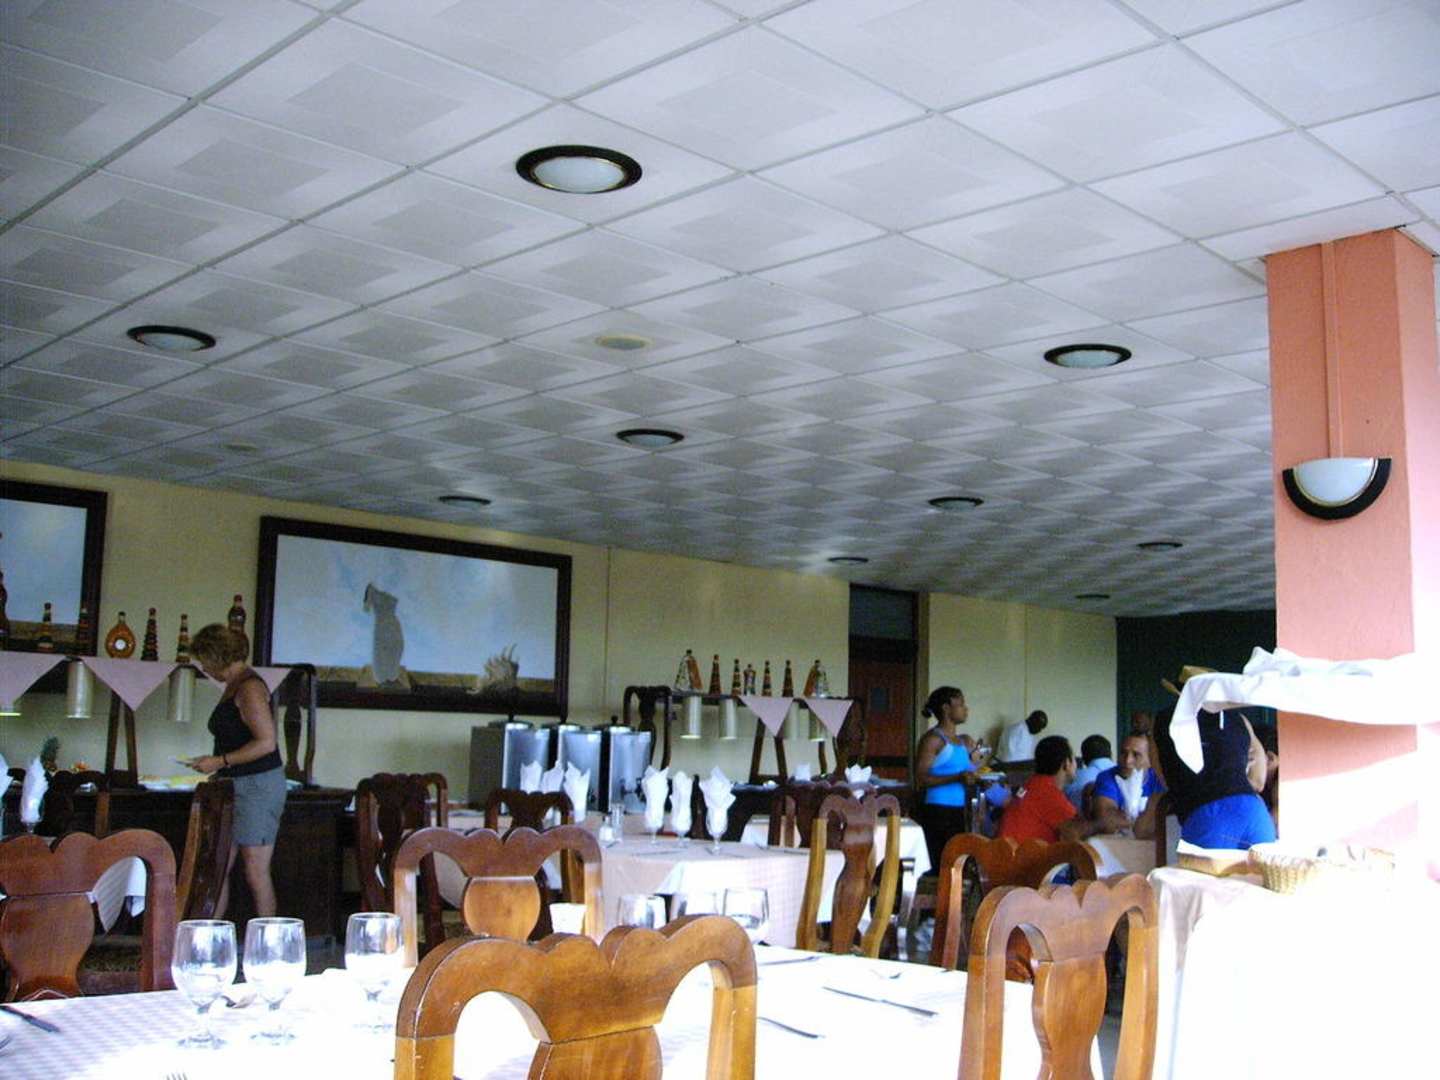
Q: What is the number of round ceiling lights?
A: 9